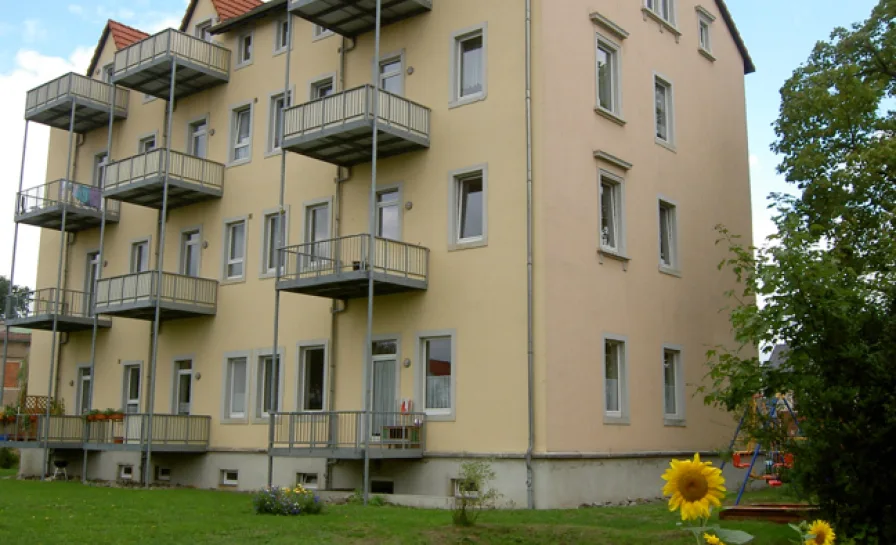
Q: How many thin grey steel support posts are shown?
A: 6